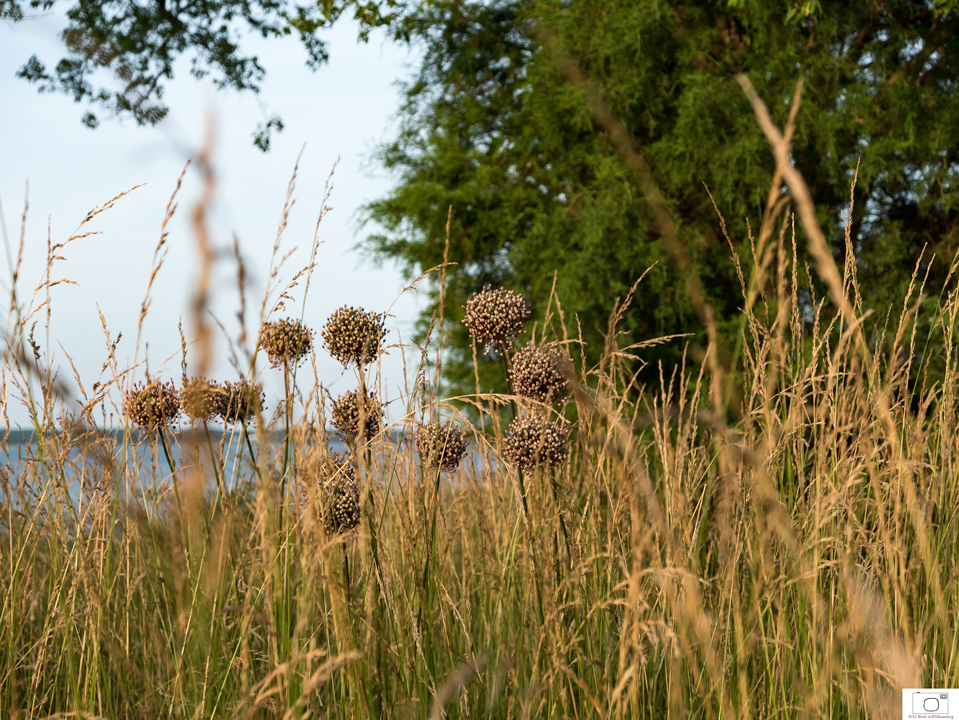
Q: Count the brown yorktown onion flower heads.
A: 11